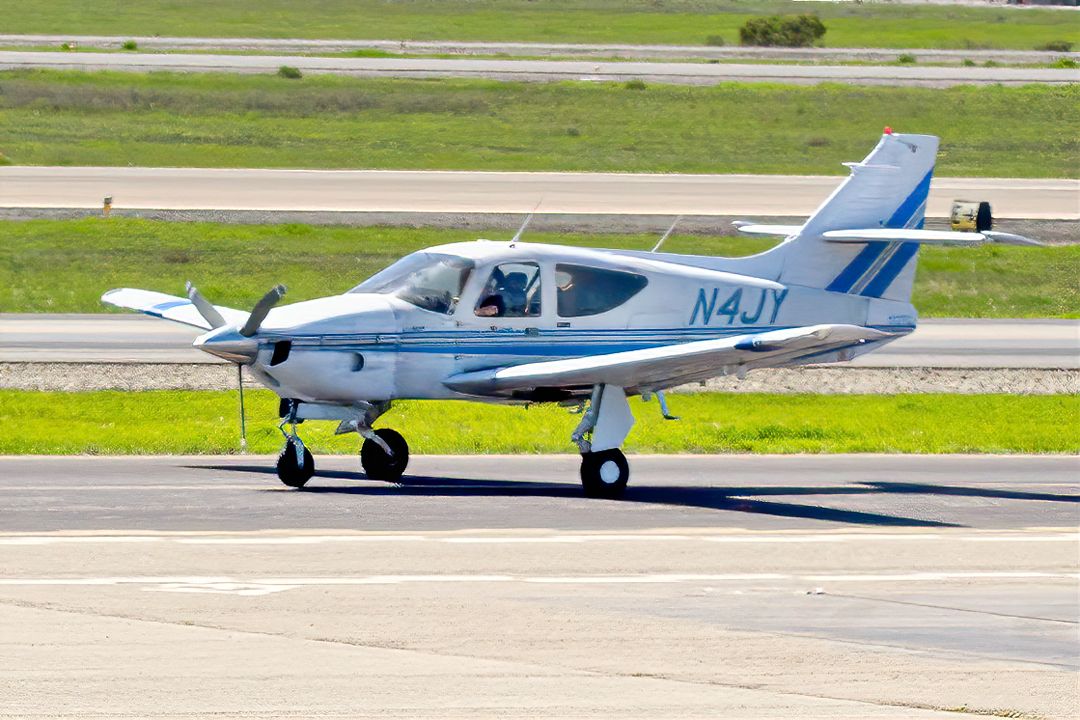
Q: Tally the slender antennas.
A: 2